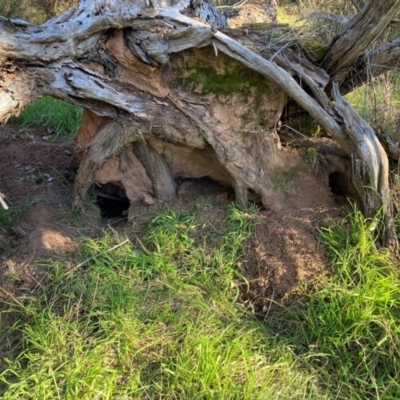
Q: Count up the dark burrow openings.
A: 3